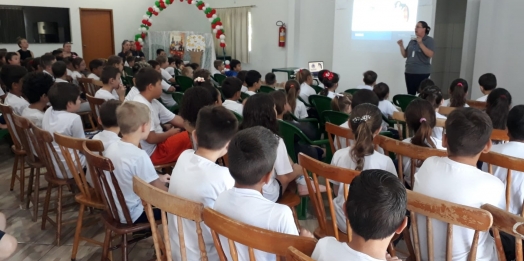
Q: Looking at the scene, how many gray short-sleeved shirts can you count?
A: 1